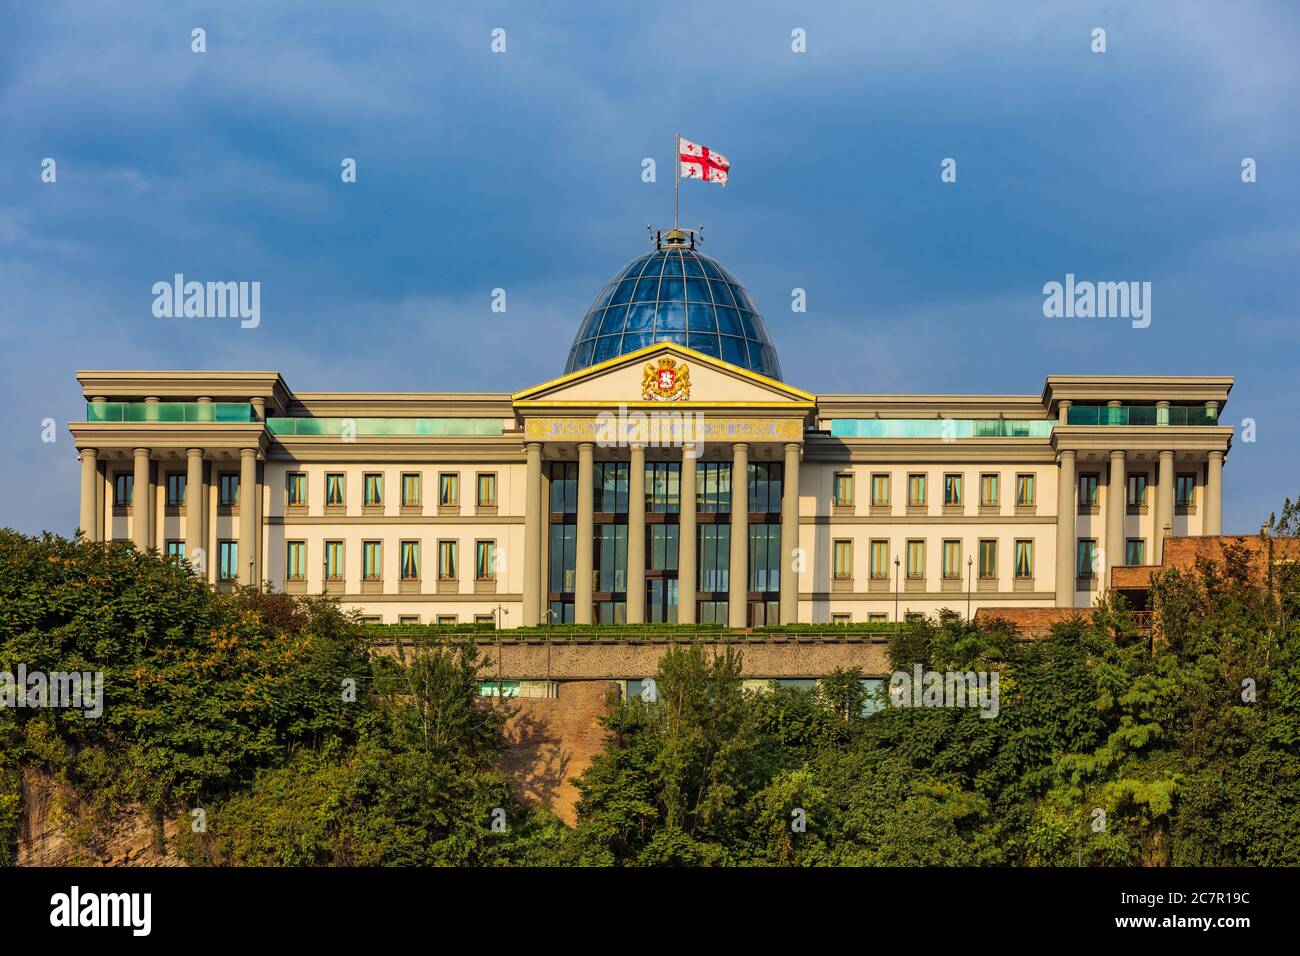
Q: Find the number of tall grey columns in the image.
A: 14